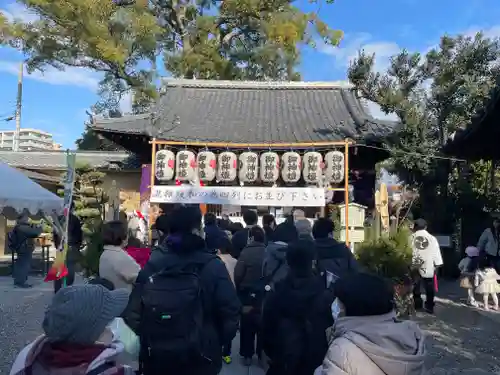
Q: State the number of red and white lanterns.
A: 9